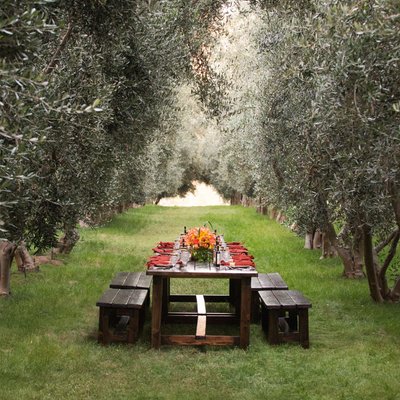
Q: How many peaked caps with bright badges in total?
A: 0